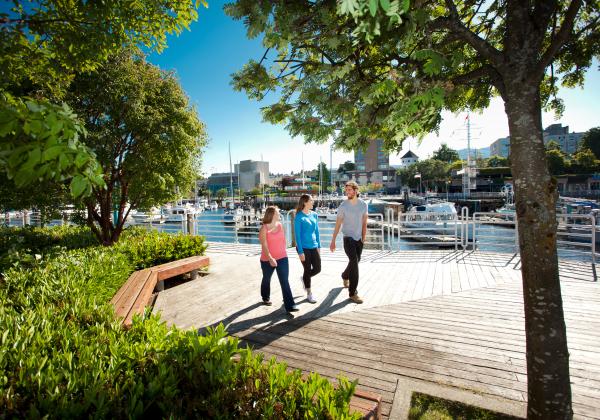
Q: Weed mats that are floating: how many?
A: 0